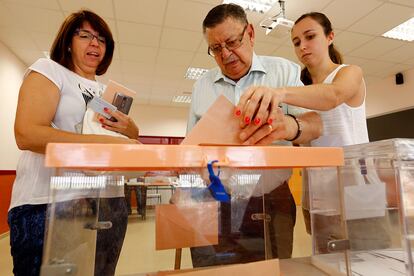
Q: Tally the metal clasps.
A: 4